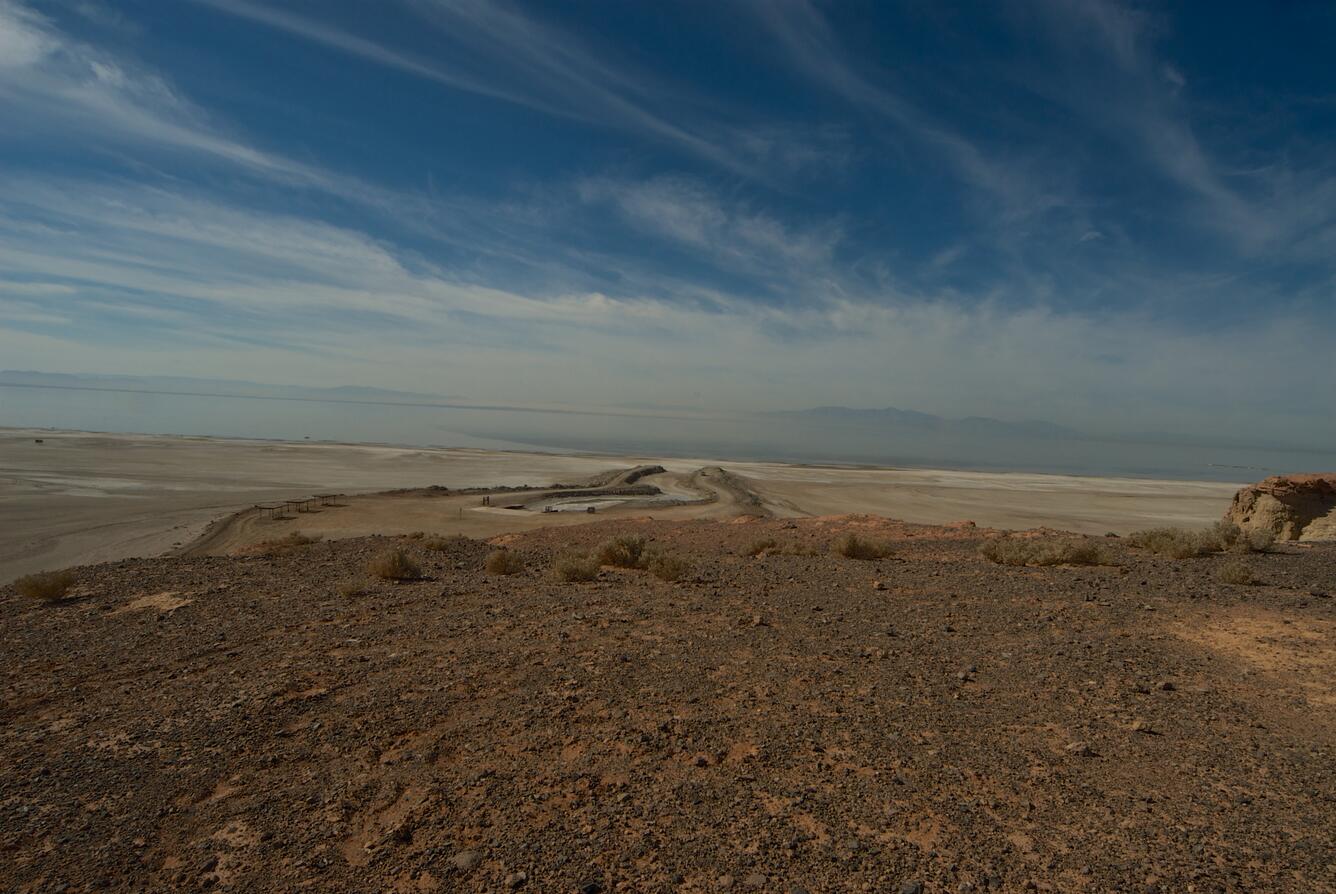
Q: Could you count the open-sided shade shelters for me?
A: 3